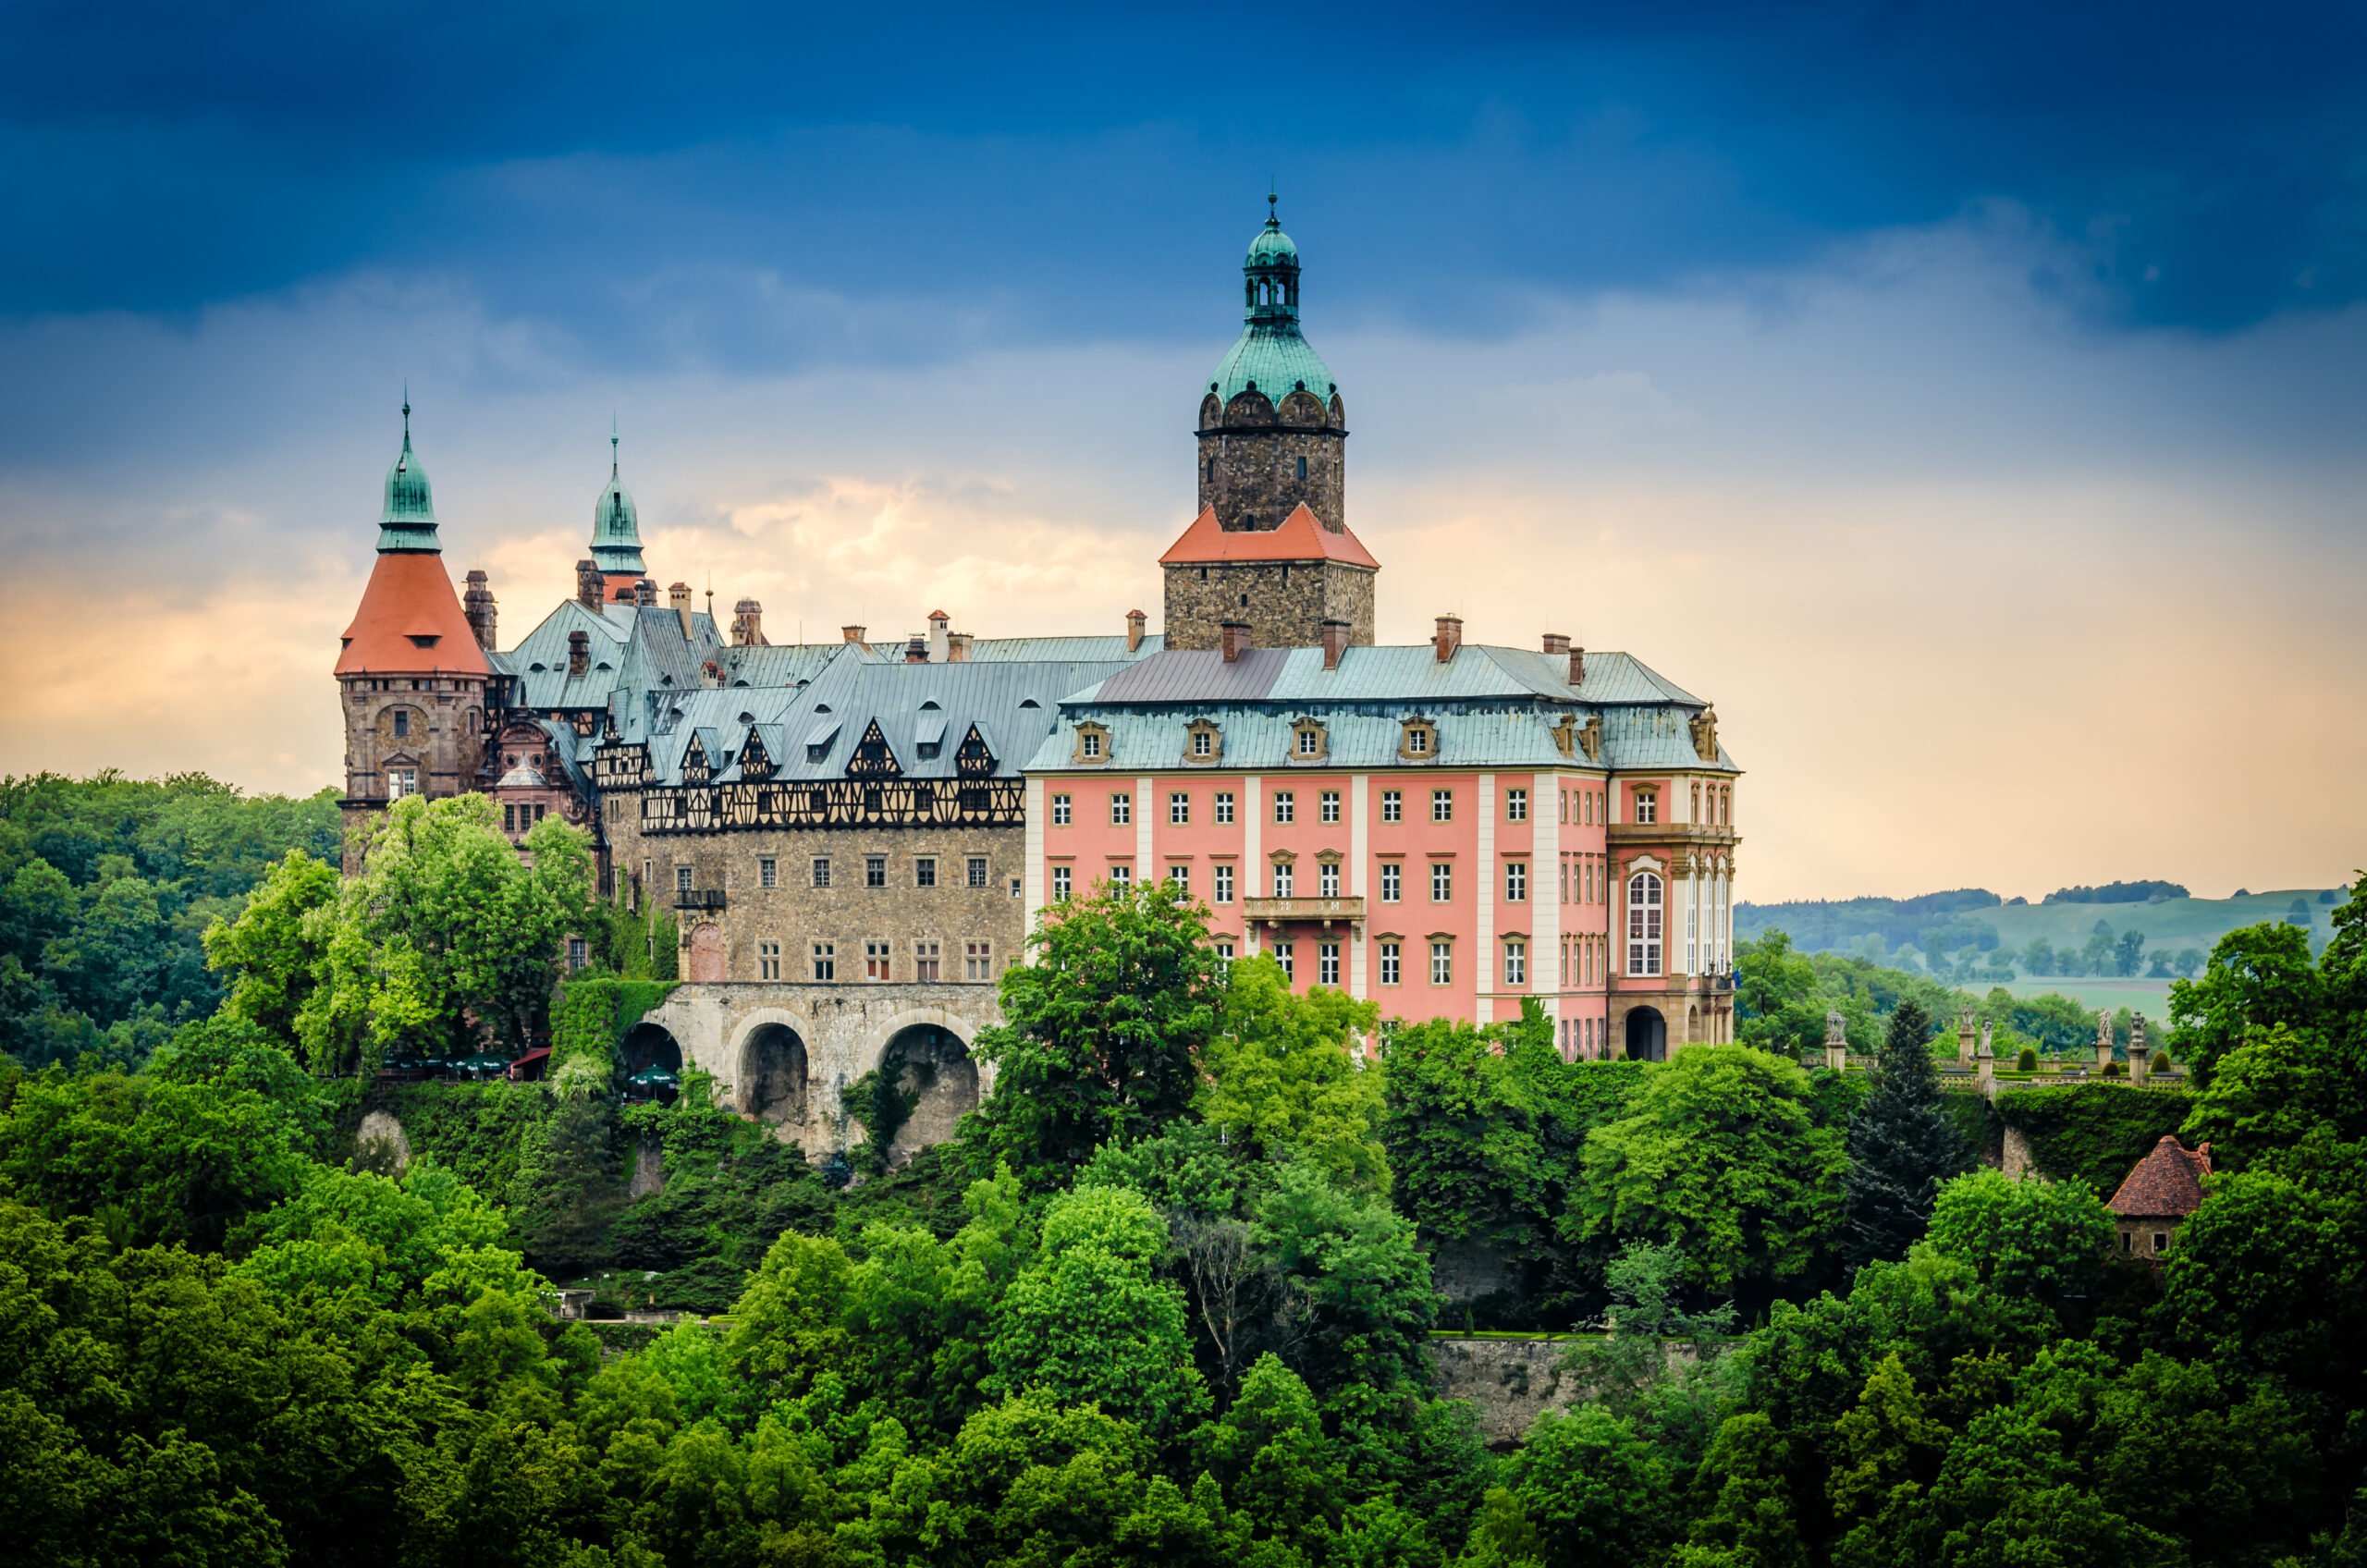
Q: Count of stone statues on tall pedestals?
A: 5